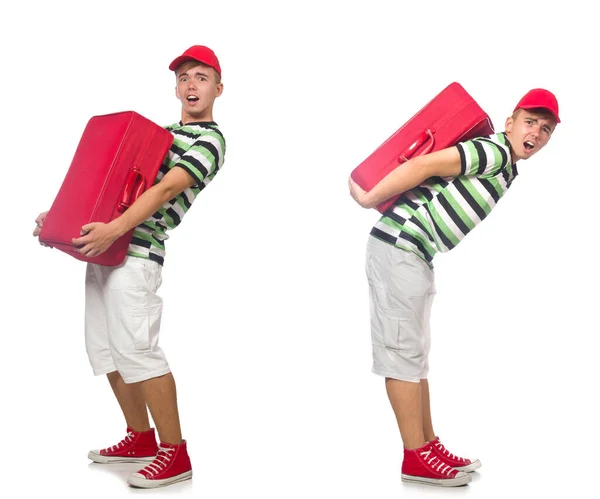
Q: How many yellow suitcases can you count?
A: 0